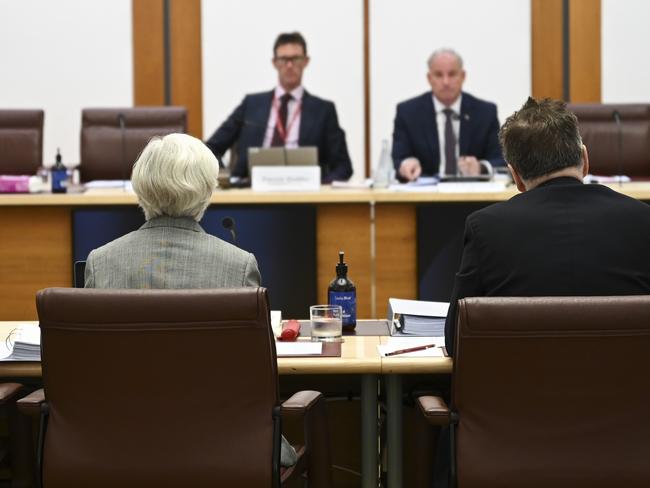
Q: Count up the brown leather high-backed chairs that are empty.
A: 3